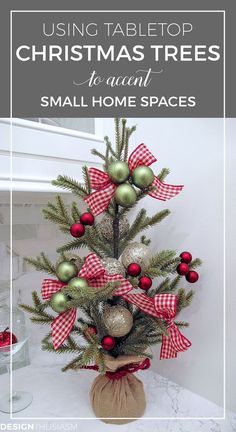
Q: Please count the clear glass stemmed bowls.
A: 1